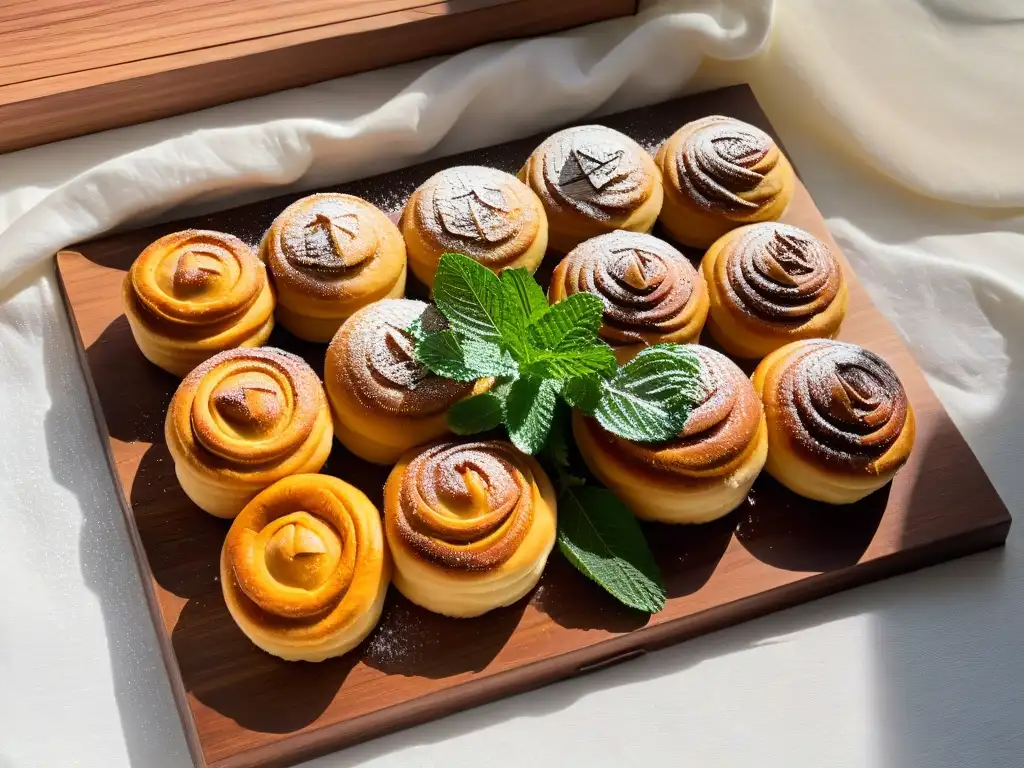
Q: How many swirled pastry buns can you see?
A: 13